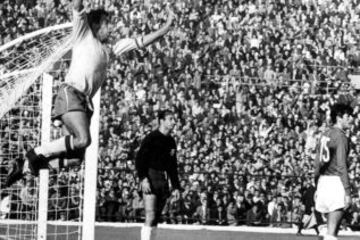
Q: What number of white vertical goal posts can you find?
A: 2